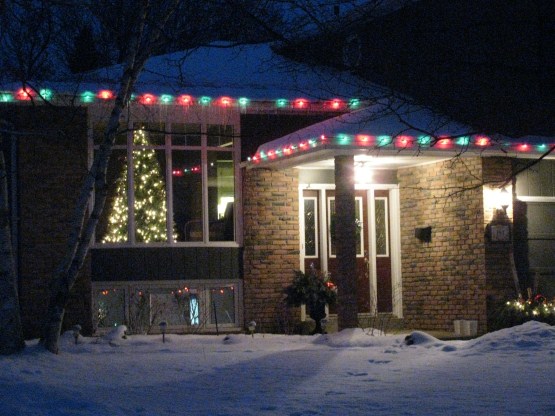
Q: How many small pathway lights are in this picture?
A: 3